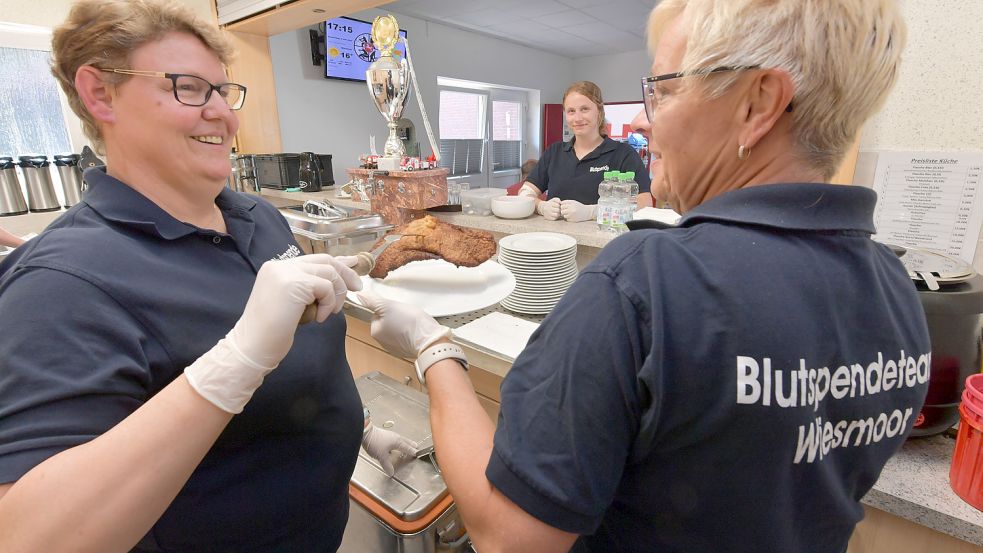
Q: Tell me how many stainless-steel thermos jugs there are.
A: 3